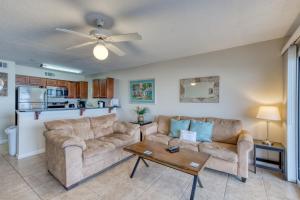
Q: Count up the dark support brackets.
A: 3